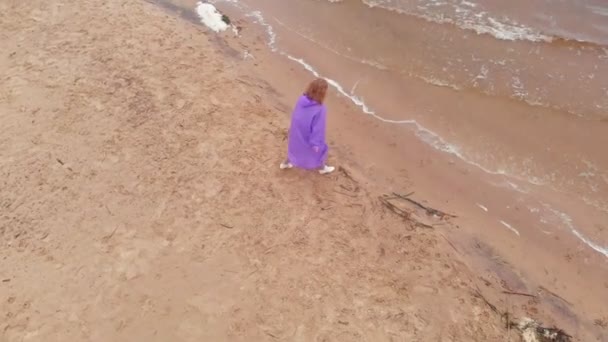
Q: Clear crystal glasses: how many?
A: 0